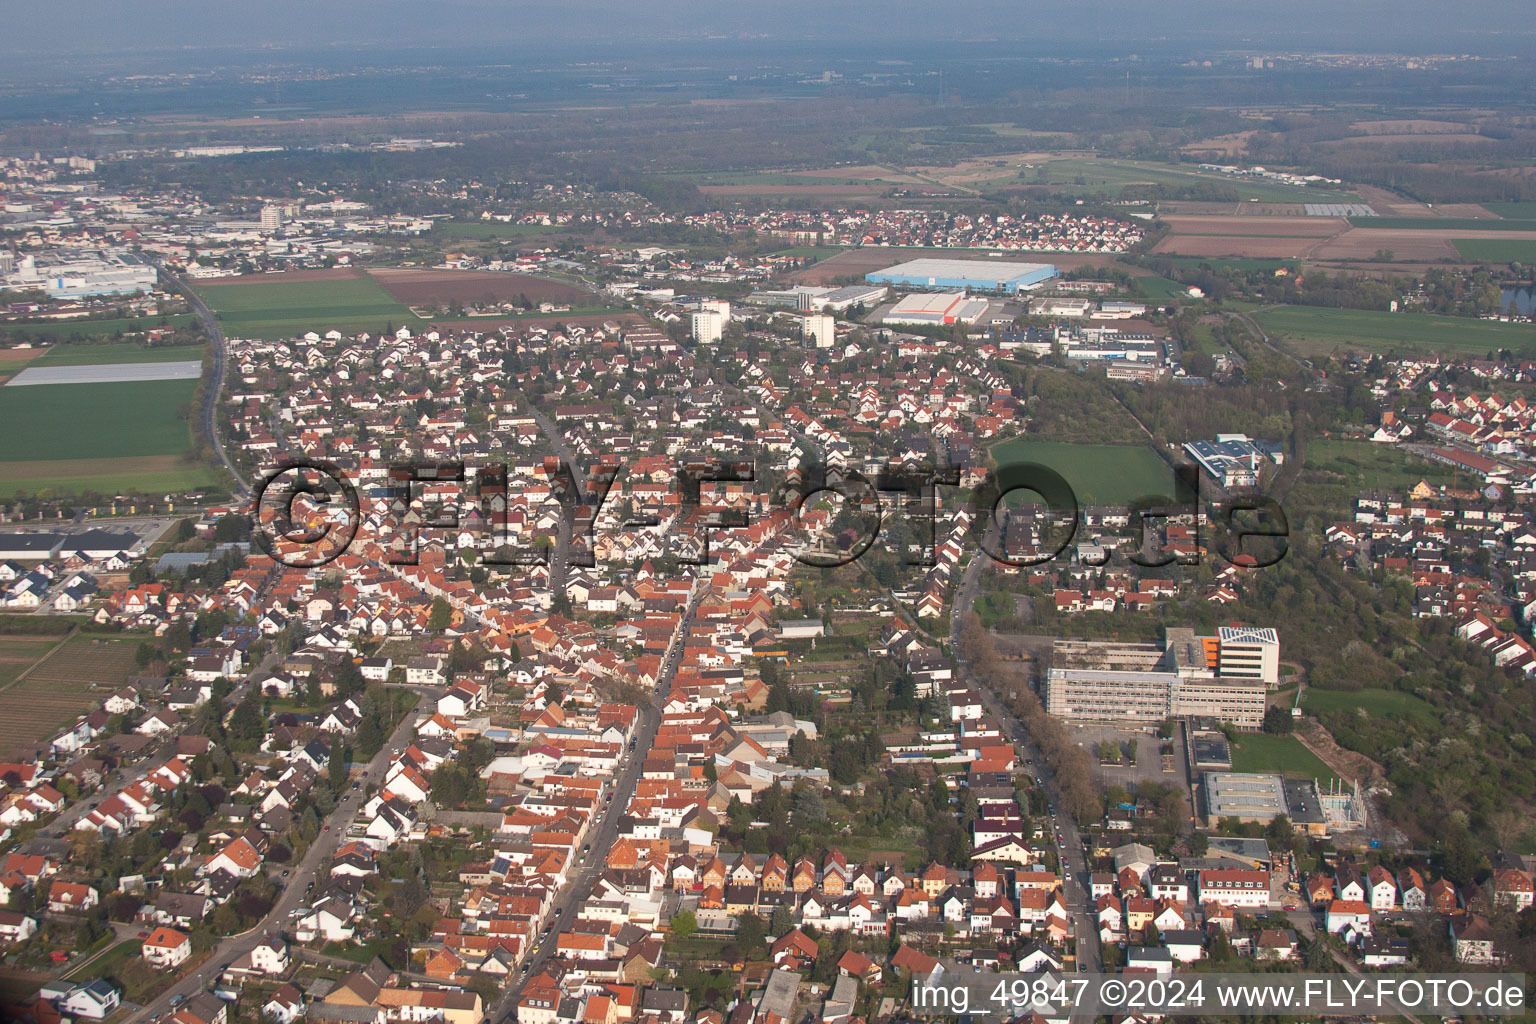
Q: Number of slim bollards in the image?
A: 0